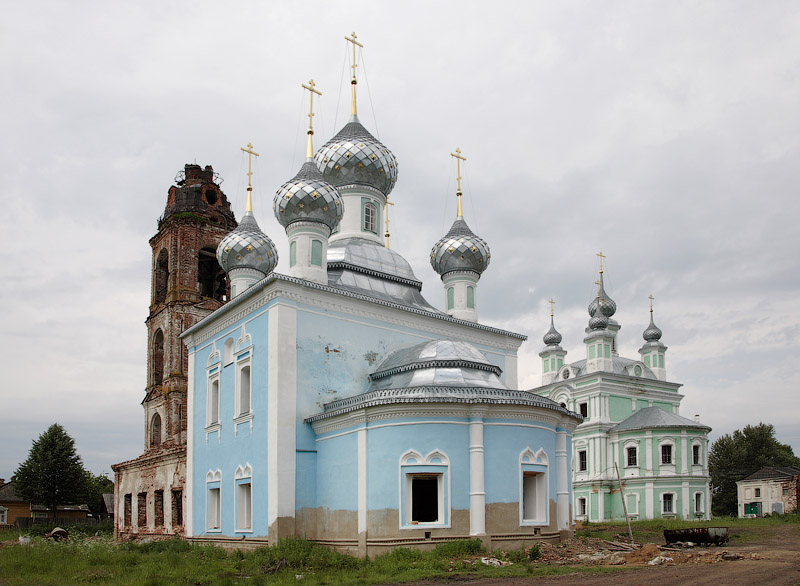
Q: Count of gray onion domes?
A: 8